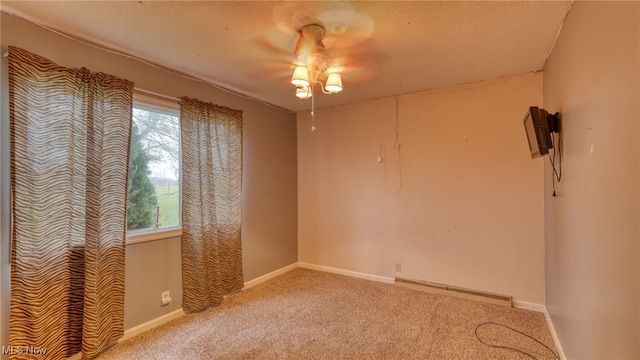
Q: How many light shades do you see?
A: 3